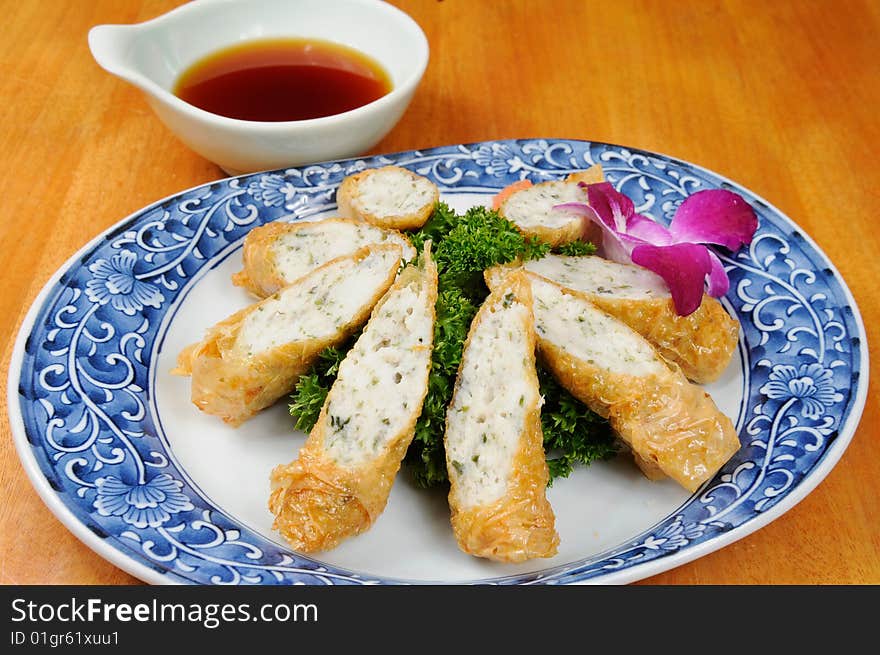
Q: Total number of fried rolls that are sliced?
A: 8